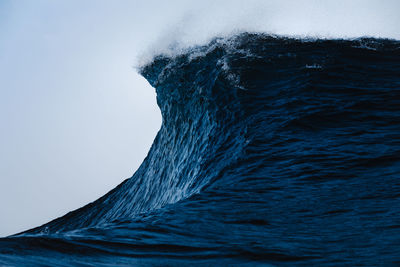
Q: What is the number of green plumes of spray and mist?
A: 0